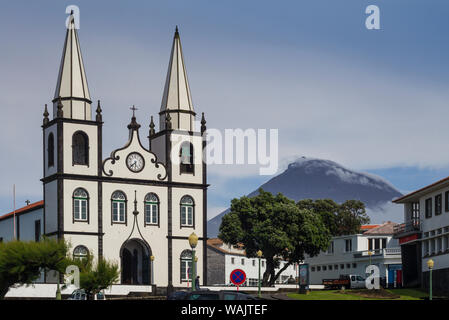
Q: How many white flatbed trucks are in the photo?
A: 1